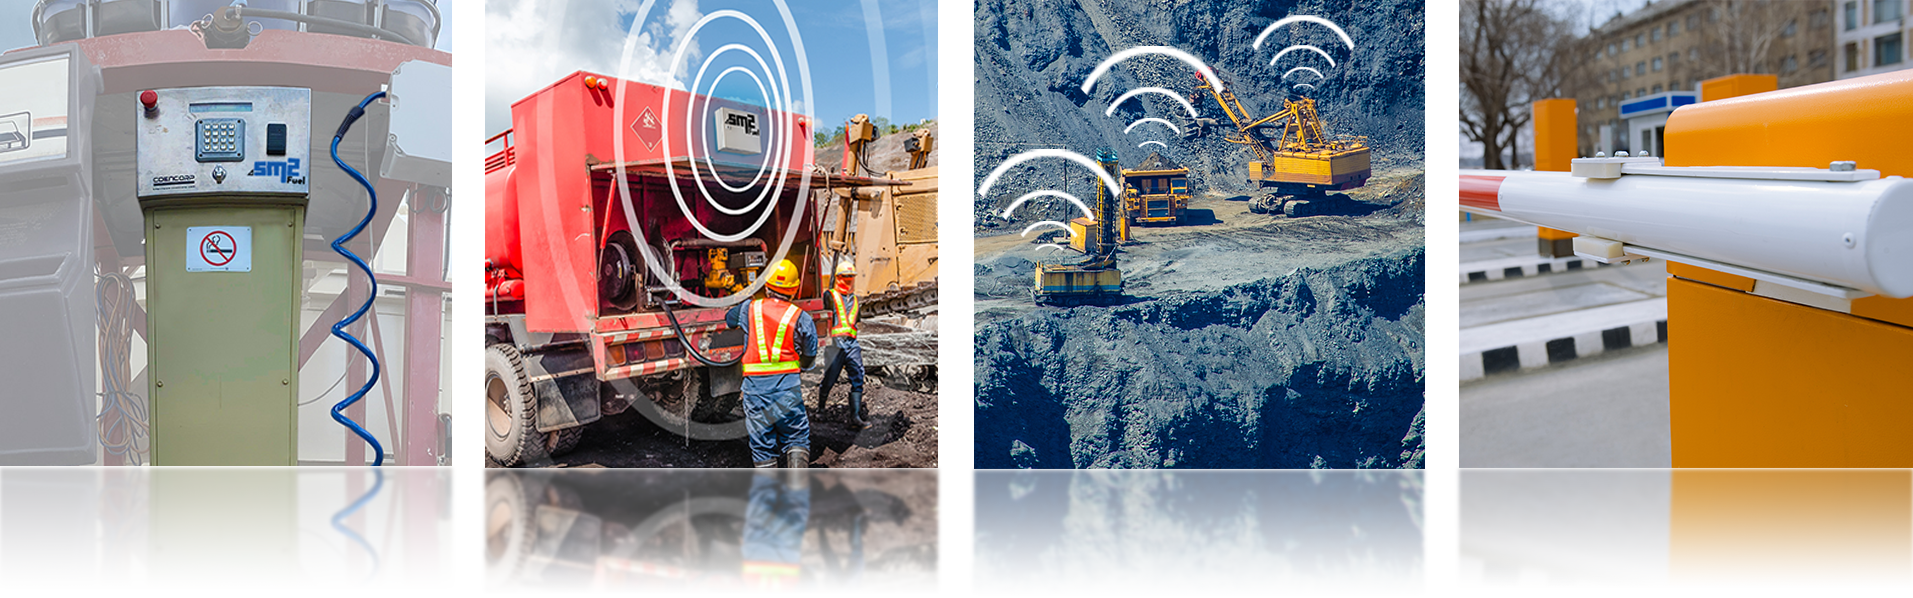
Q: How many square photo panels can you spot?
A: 4